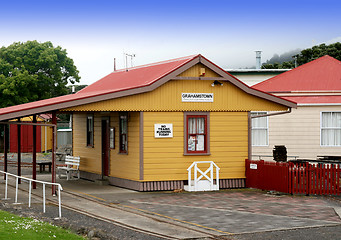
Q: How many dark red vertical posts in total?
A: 4